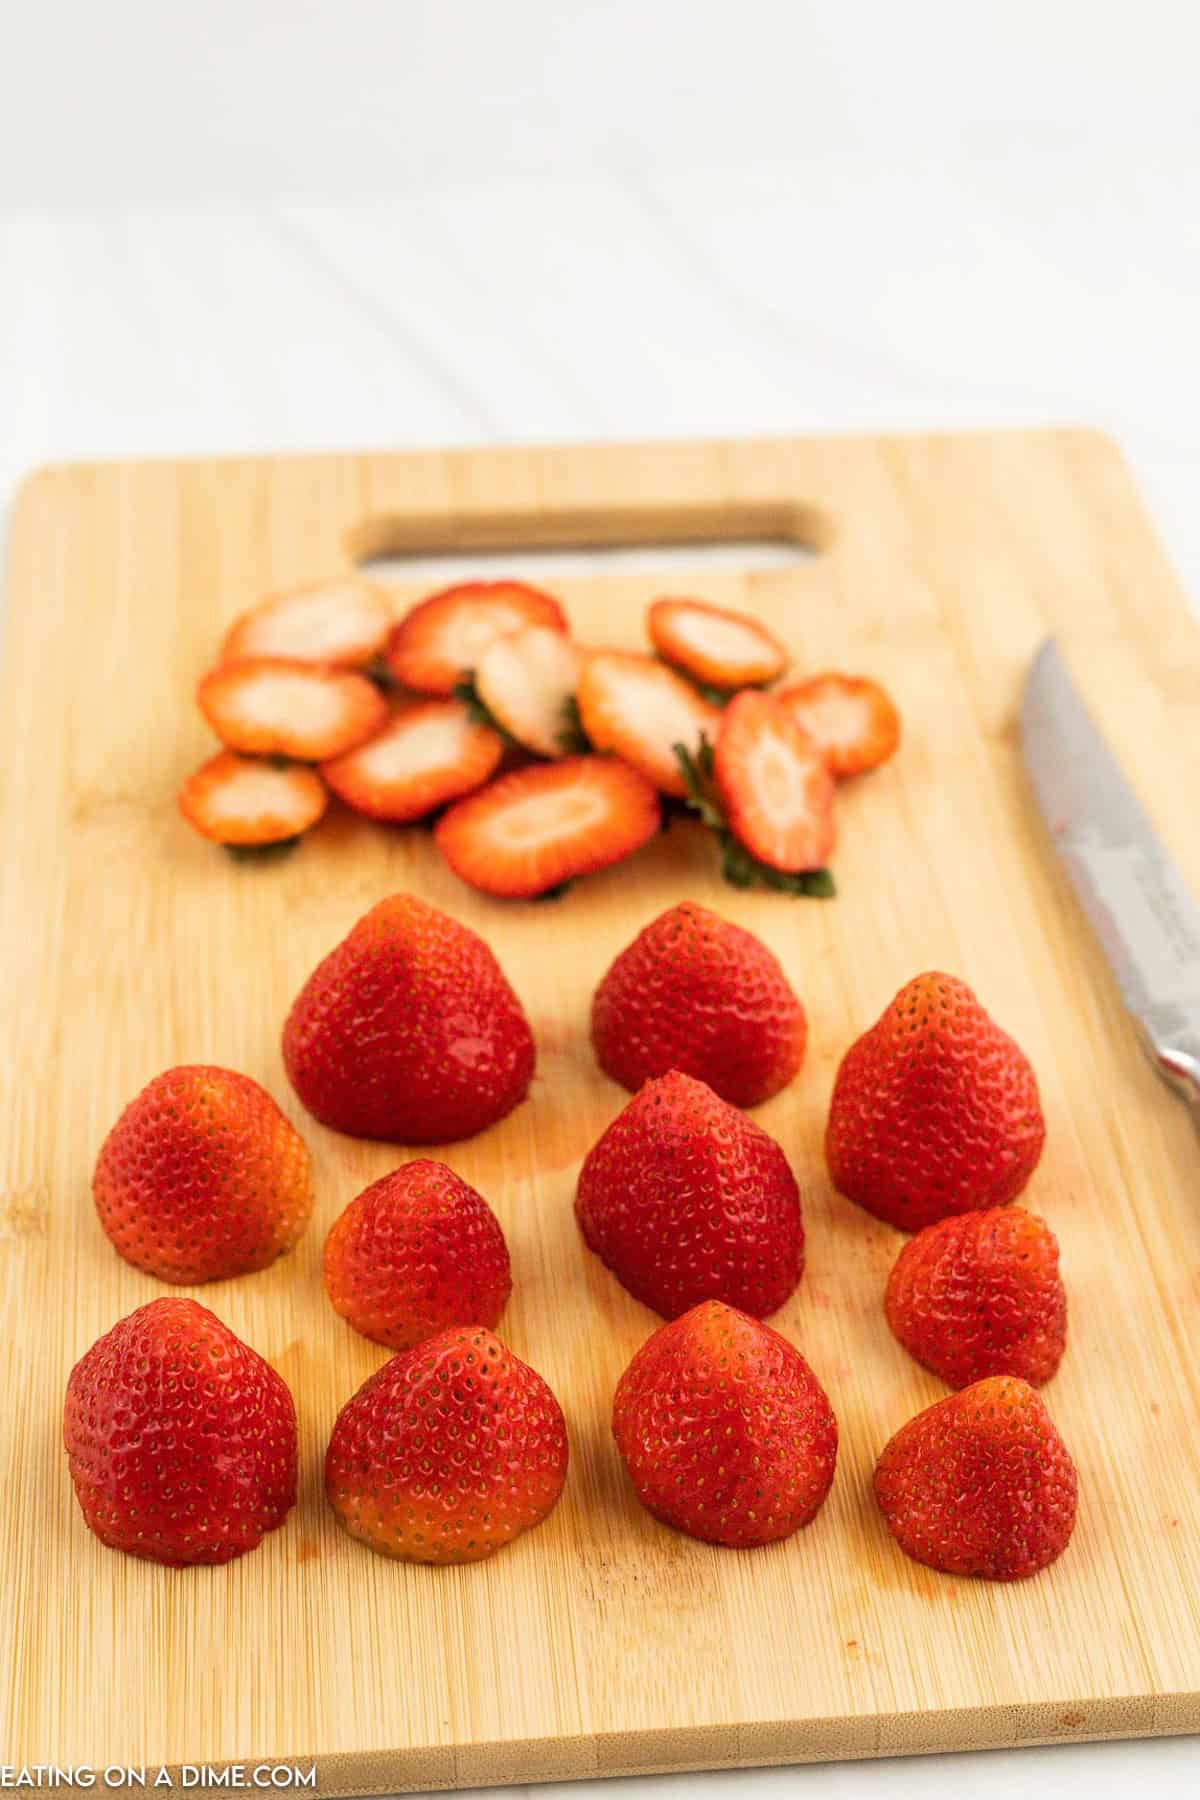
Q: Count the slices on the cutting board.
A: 11